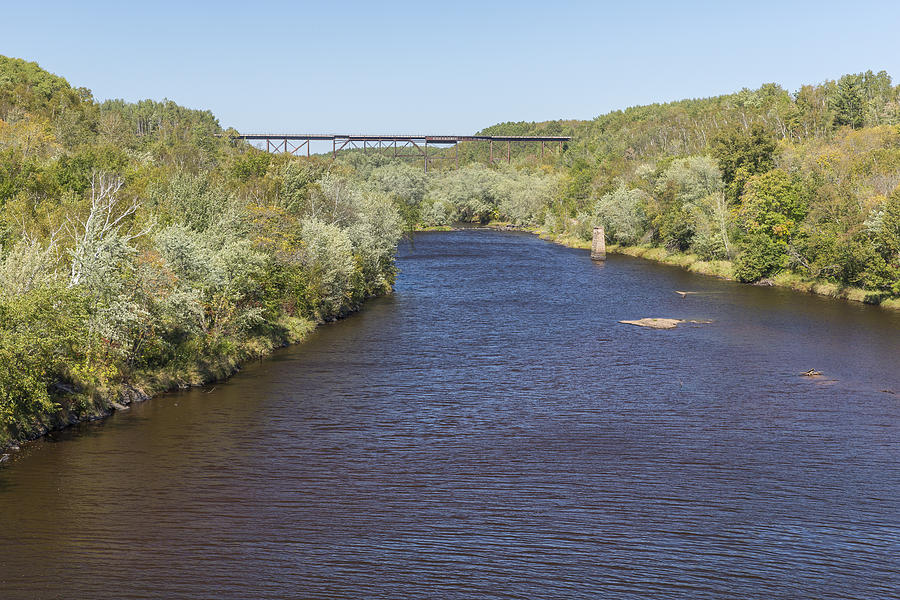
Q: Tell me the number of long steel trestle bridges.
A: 1